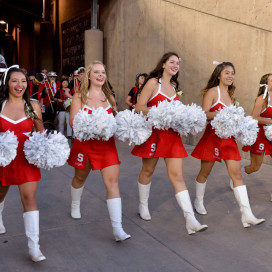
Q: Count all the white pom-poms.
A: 9